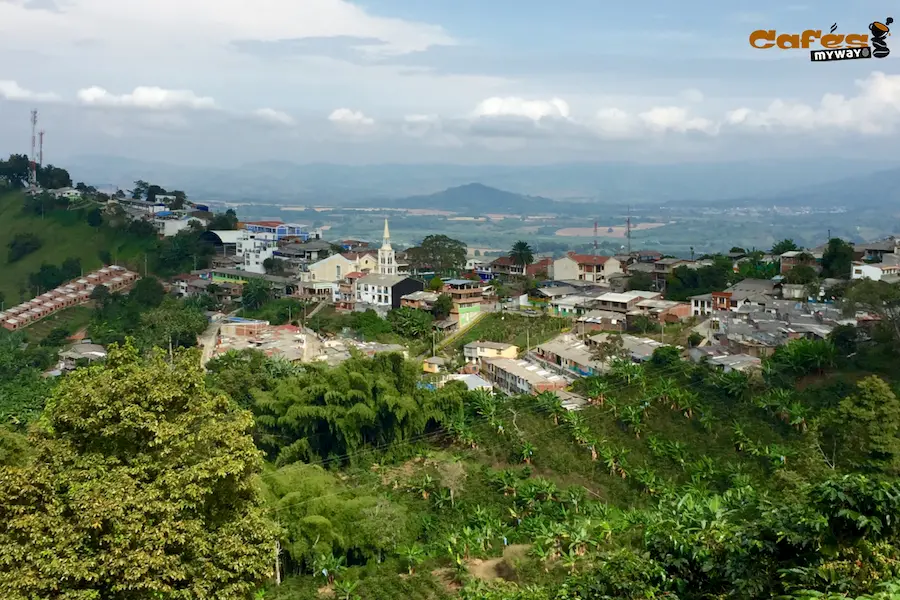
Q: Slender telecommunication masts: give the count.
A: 4